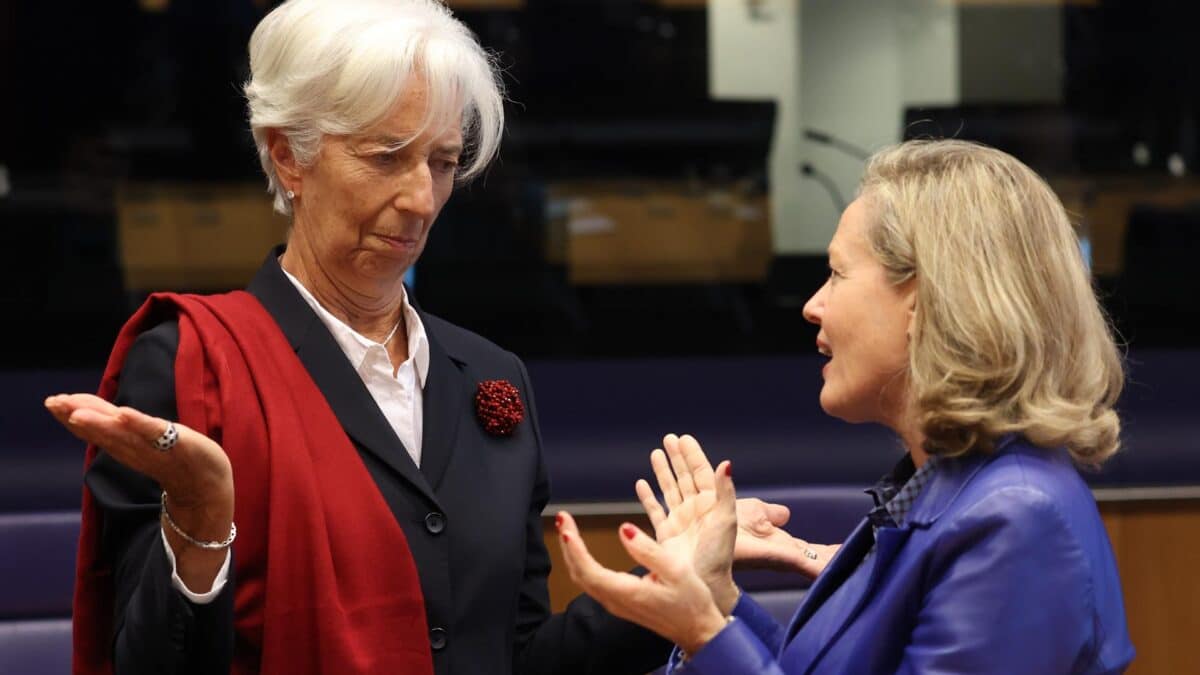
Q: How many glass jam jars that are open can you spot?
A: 0